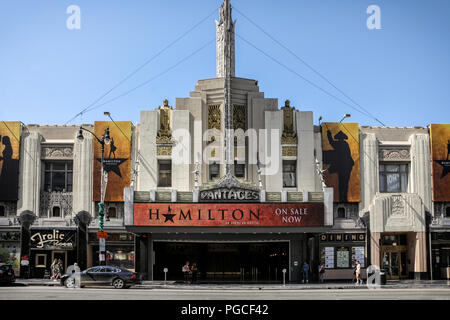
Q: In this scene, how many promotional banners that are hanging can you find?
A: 4